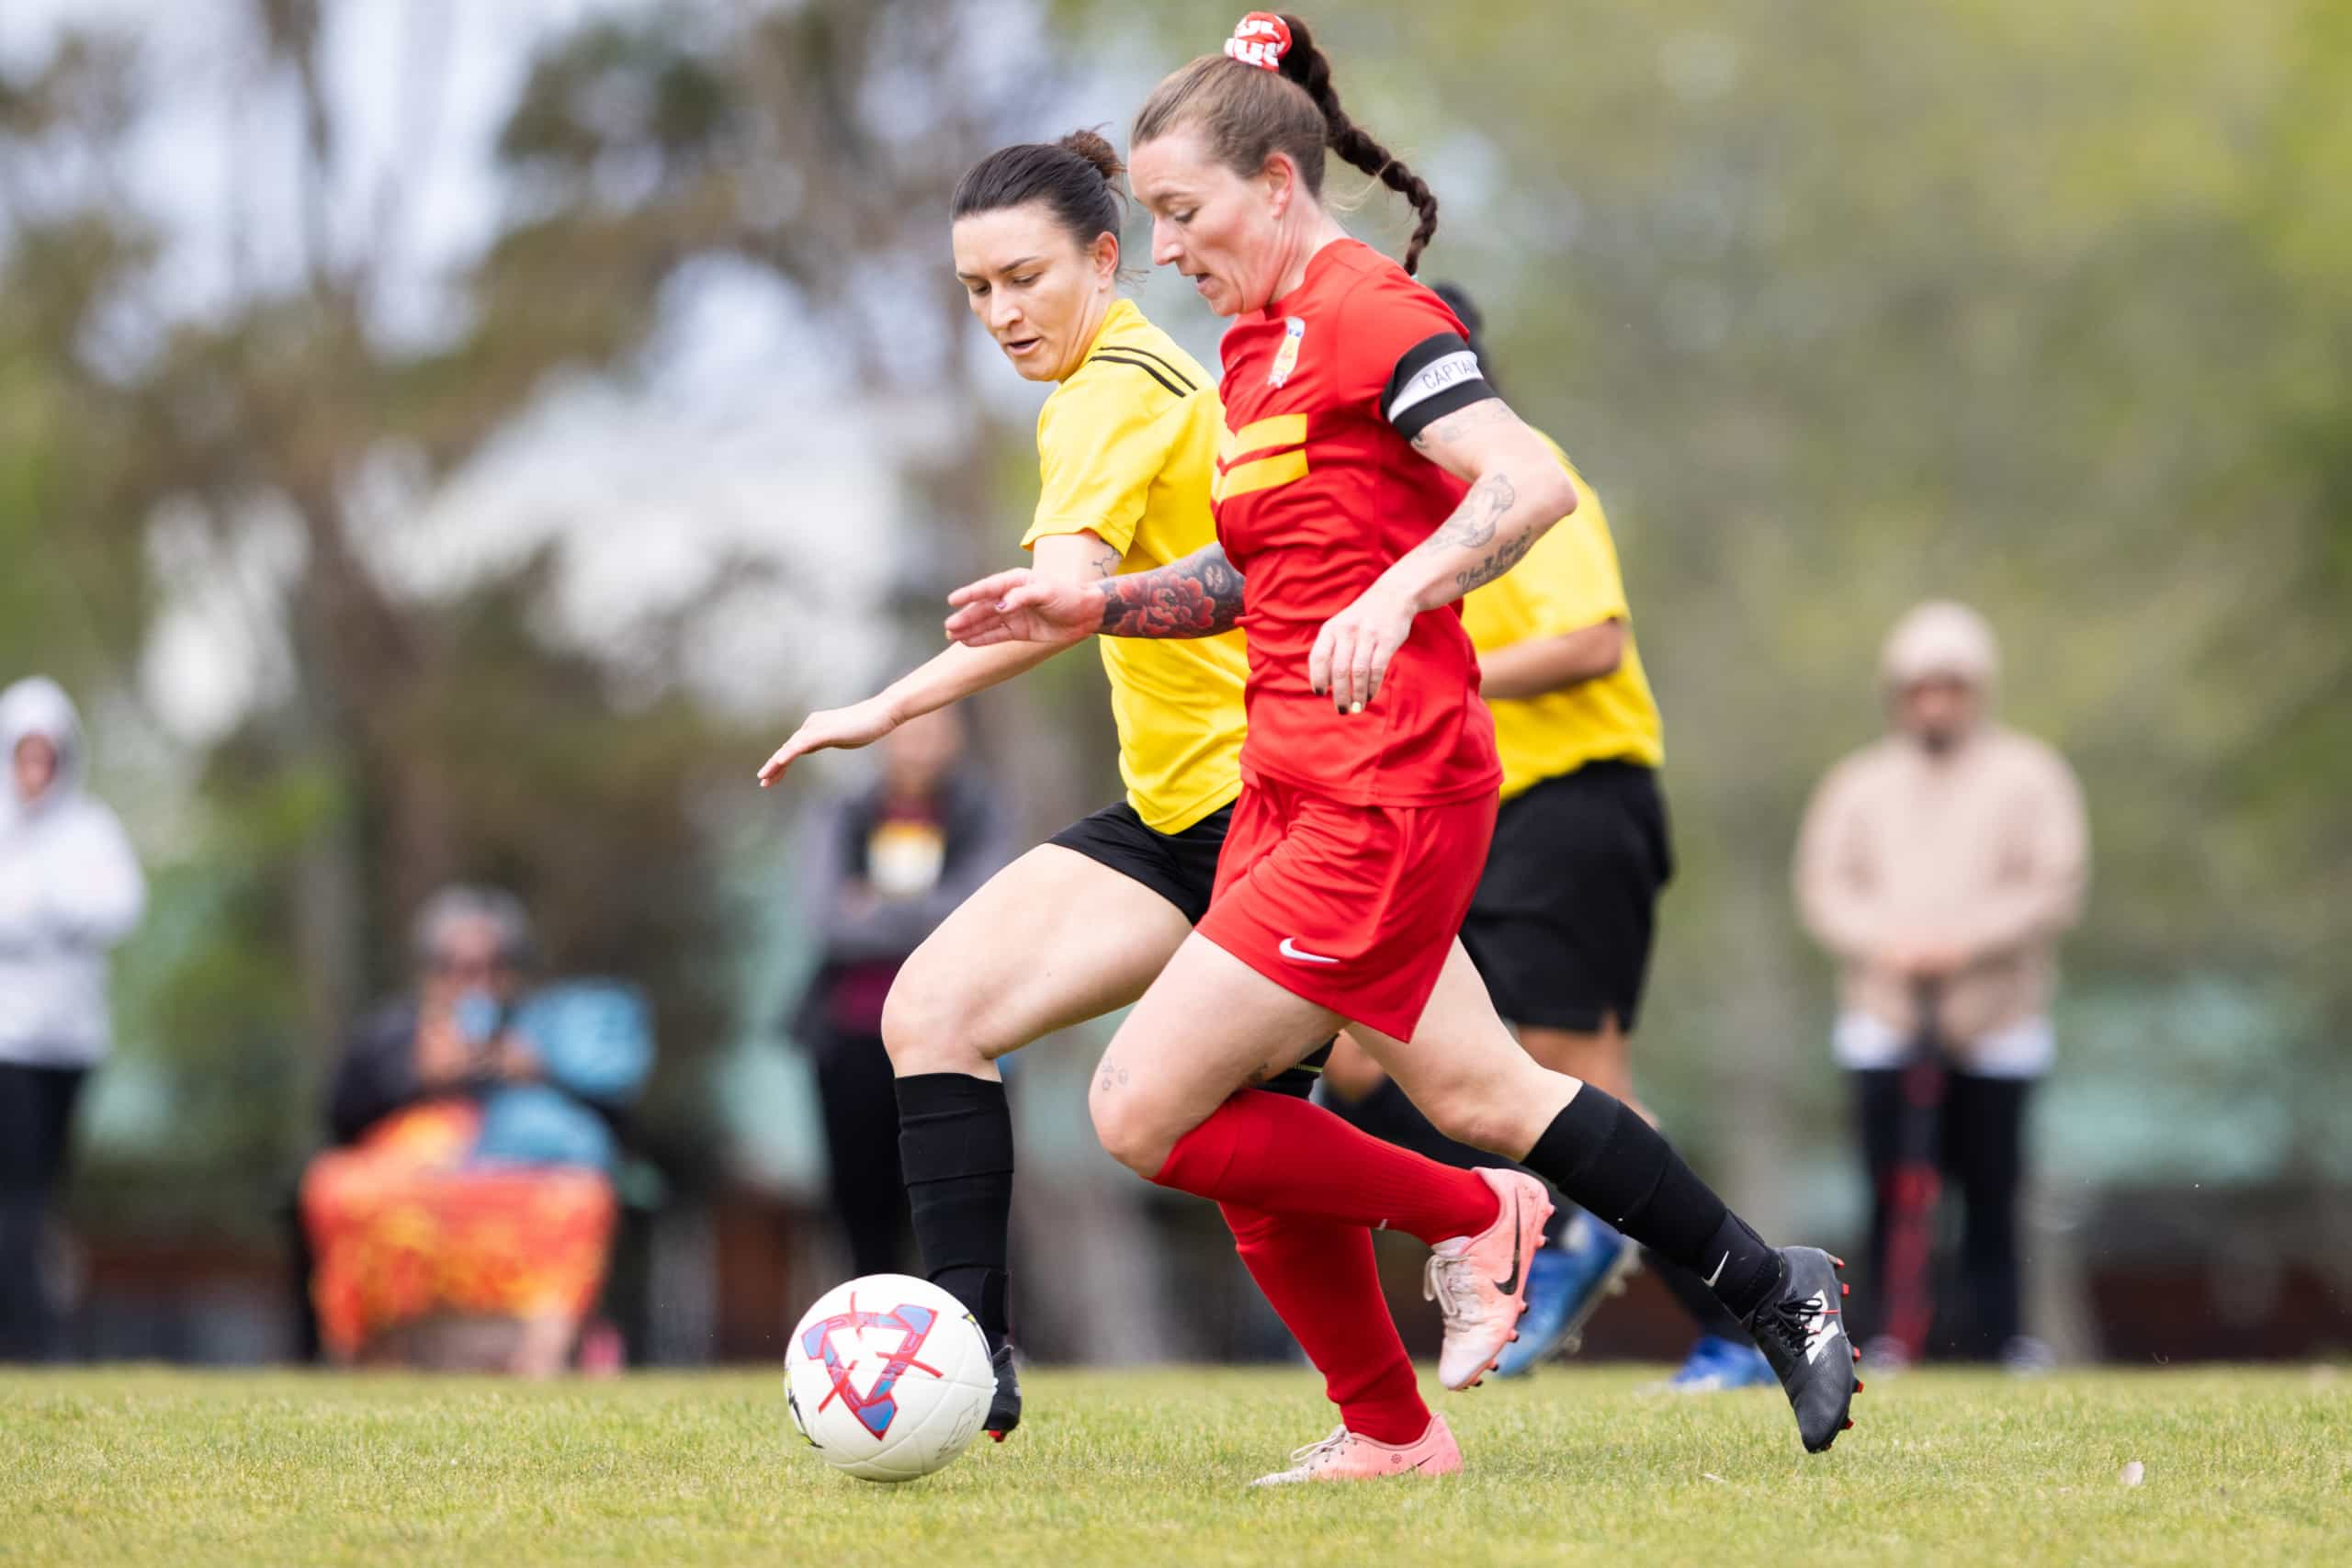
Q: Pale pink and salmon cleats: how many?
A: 2